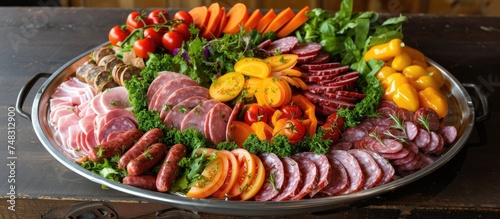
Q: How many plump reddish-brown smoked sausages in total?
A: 5